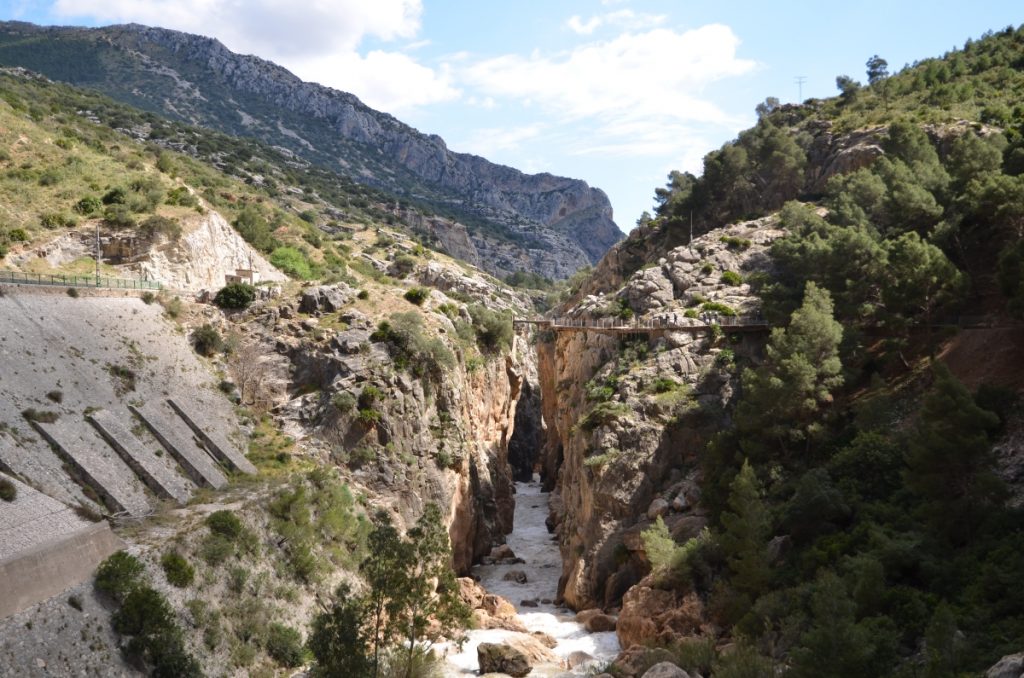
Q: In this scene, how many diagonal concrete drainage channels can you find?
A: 4